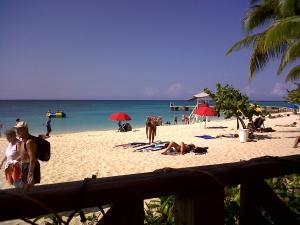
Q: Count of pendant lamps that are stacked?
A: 0